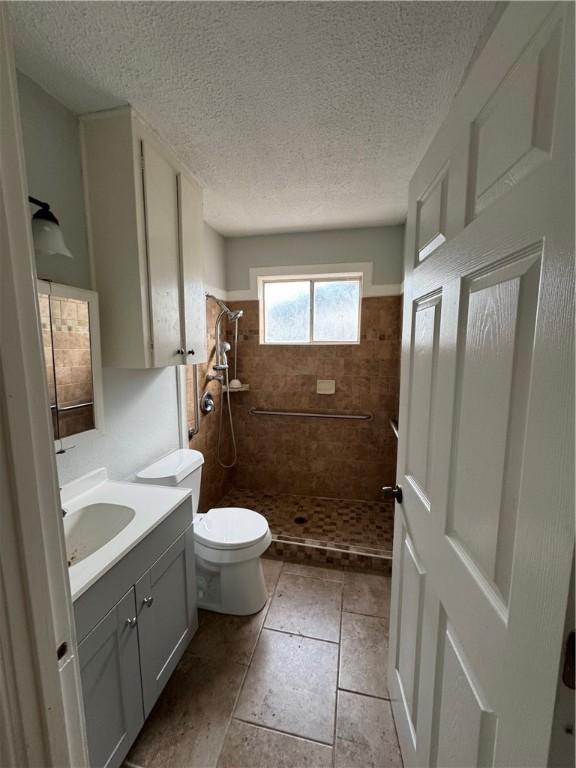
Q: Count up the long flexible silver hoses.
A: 1